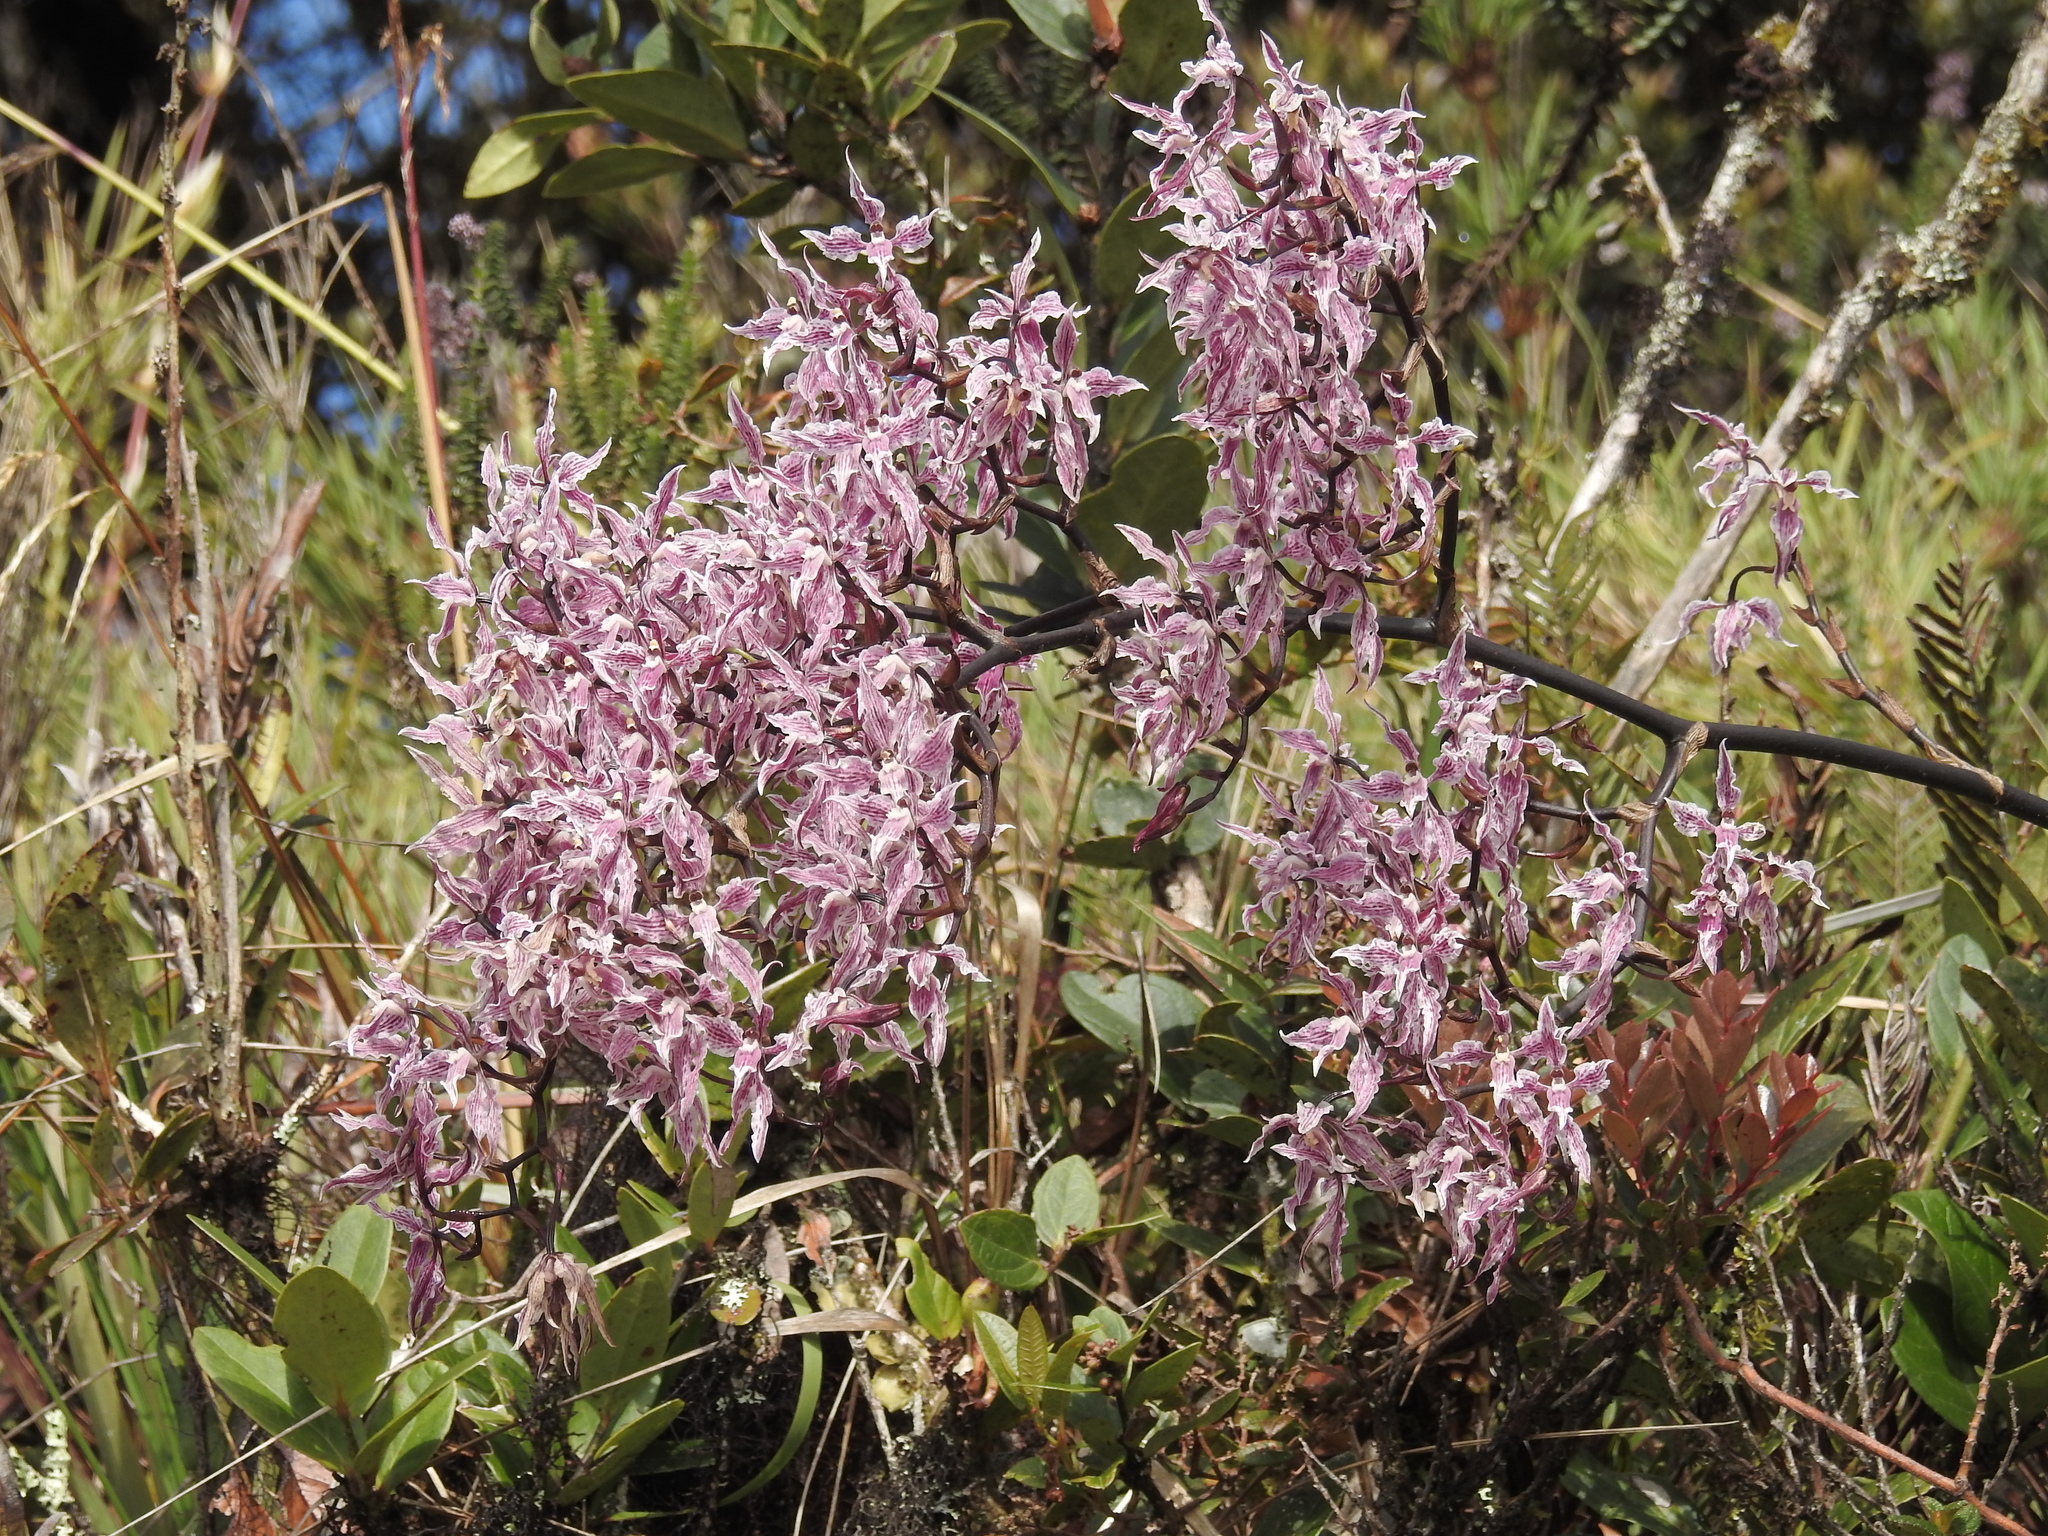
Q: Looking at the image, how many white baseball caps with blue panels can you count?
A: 0